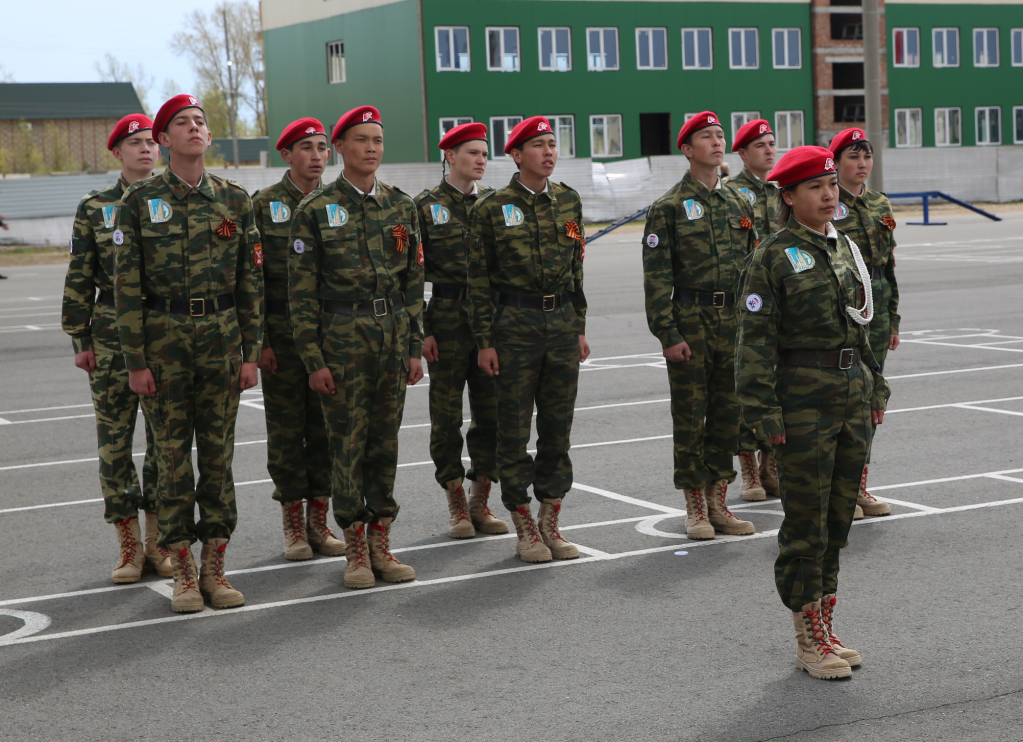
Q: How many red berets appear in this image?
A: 10